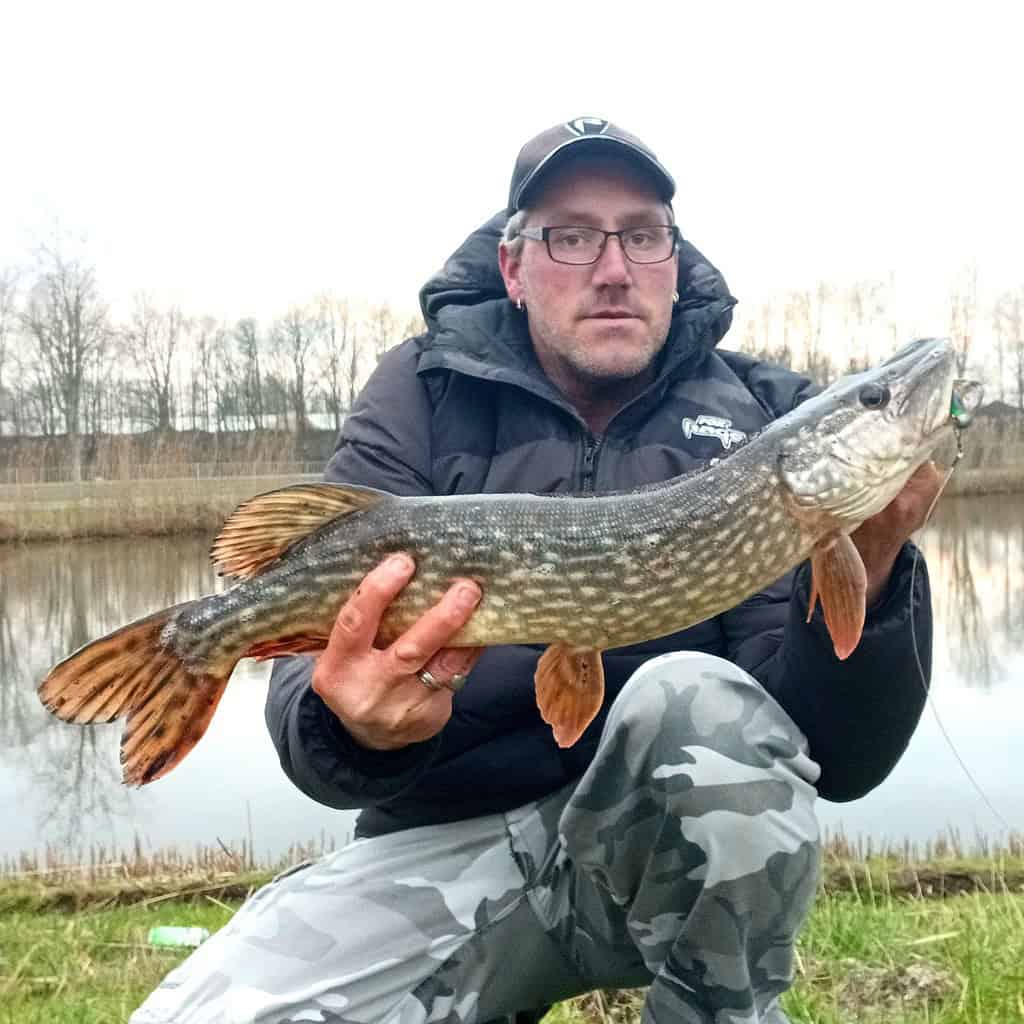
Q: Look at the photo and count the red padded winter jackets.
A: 0